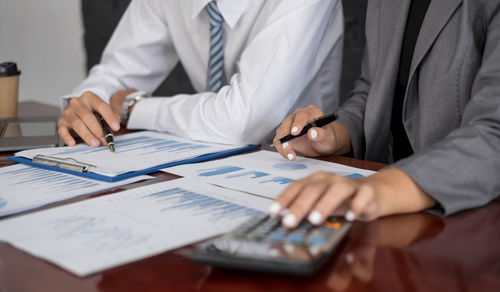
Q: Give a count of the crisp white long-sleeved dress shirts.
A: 1